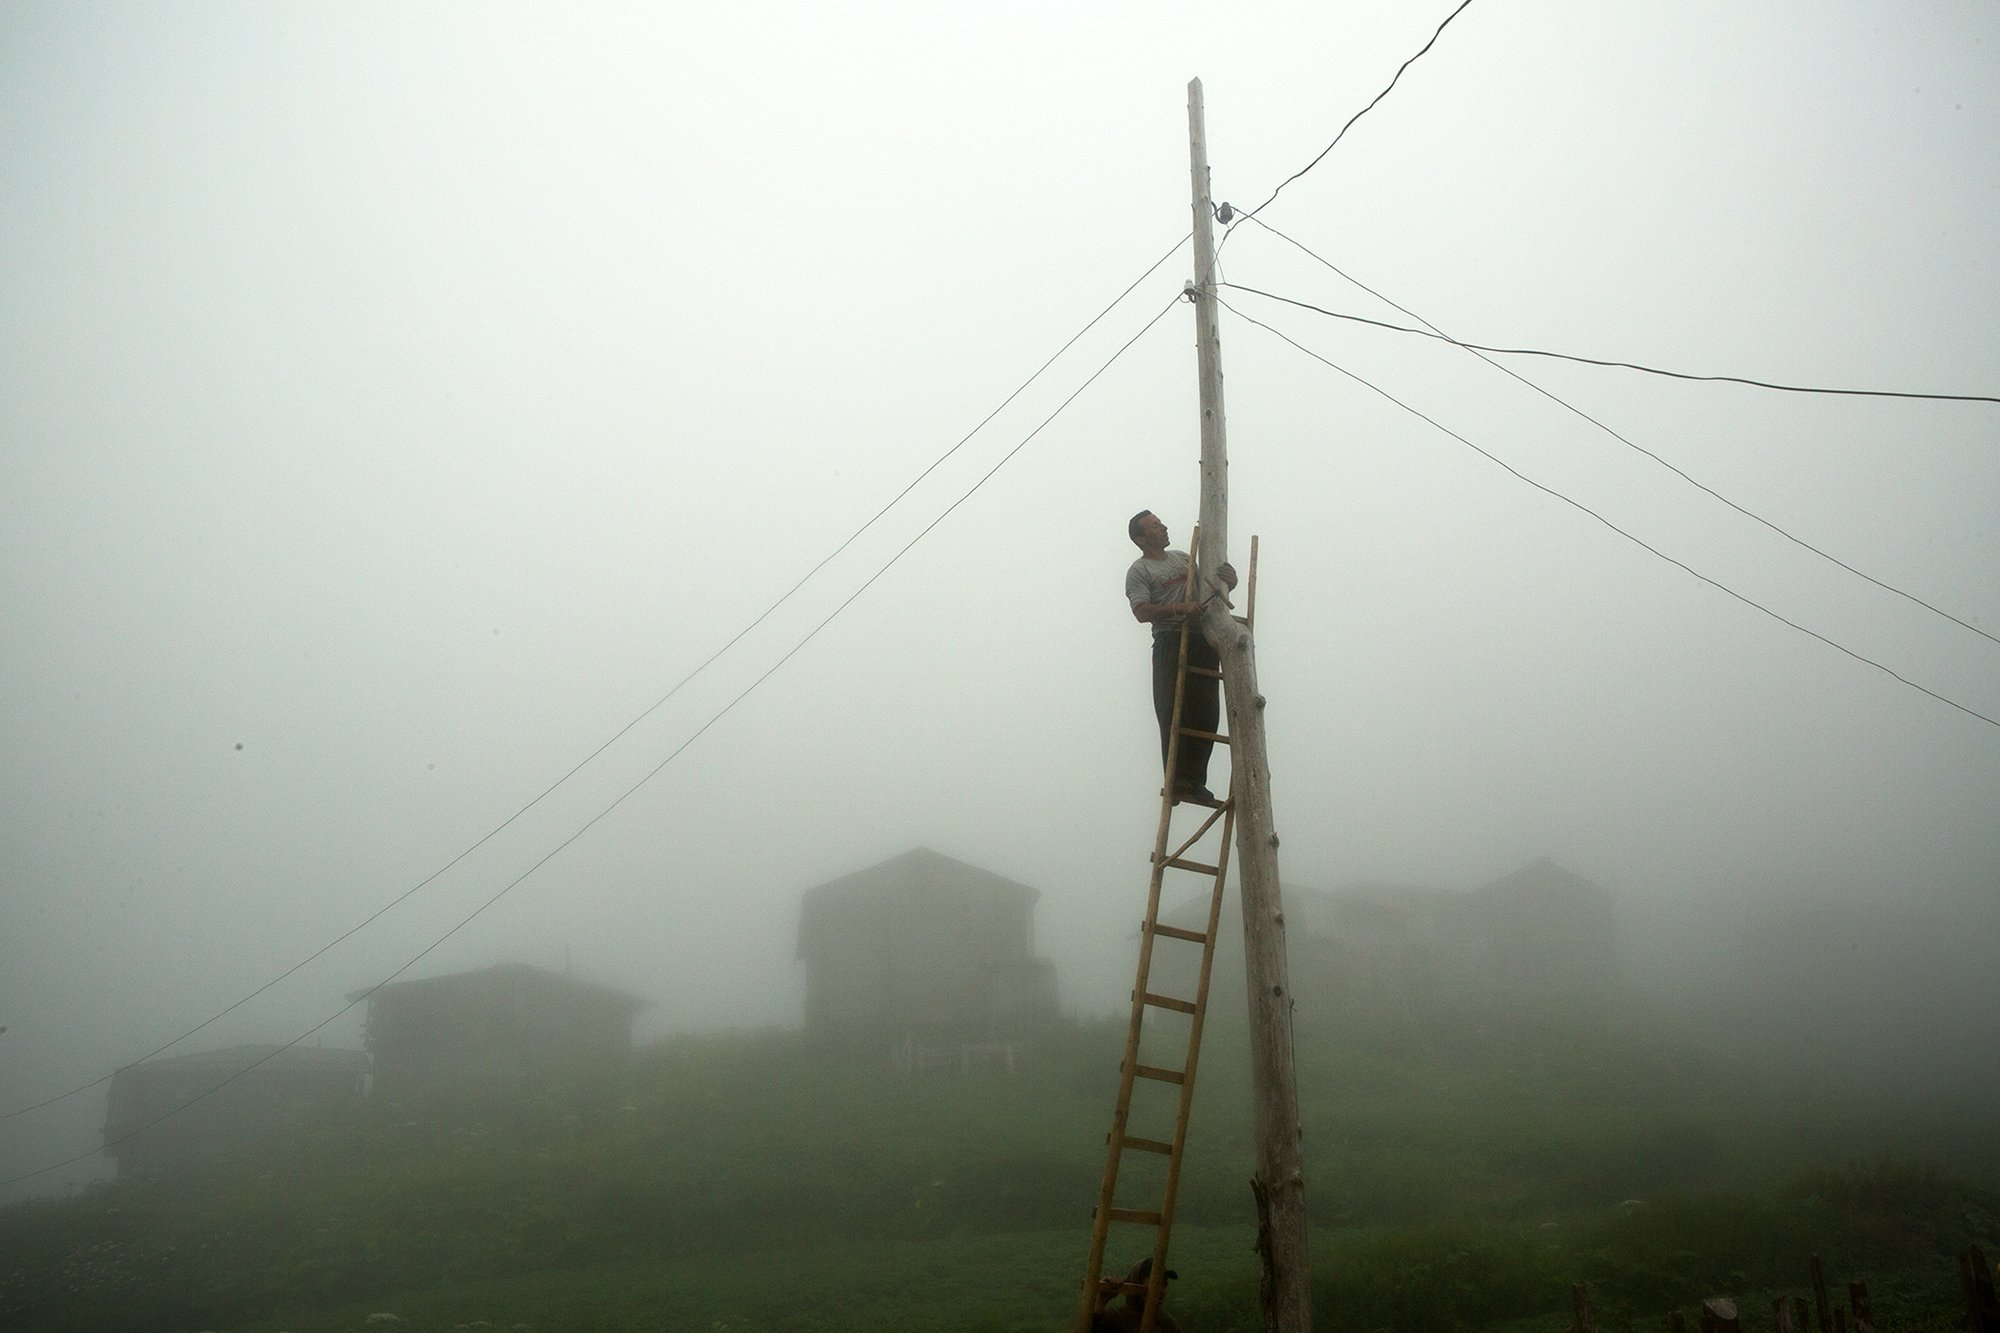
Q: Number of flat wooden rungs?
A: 11